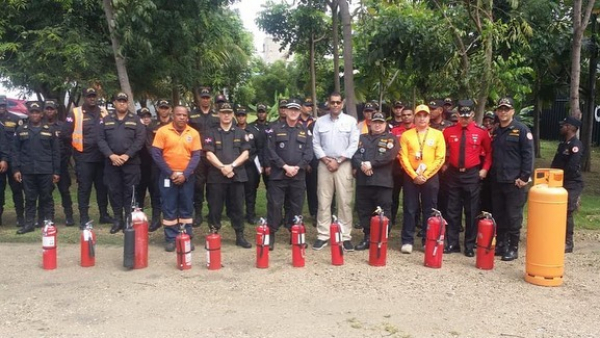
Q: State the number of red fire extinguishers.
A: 11